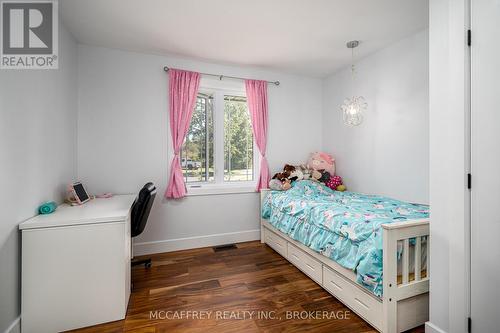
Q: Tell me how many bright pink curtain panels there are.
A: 2